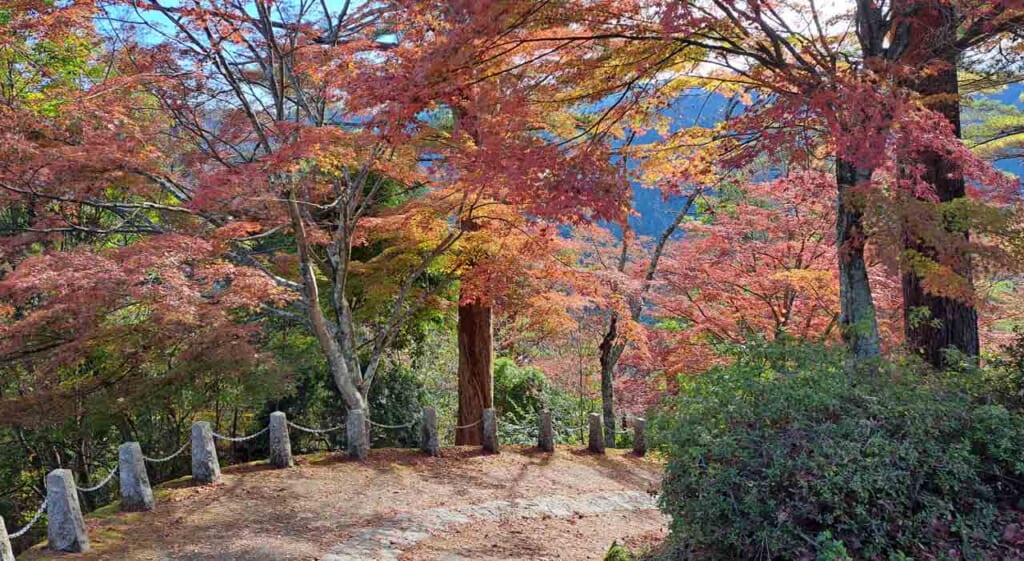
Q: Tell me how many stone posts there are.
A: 11